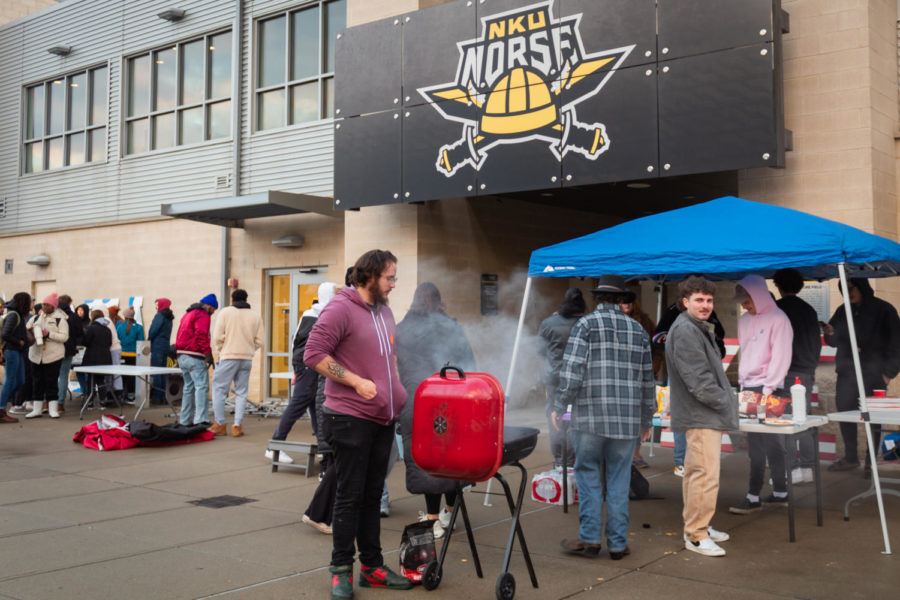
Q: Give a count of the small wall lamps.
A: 4